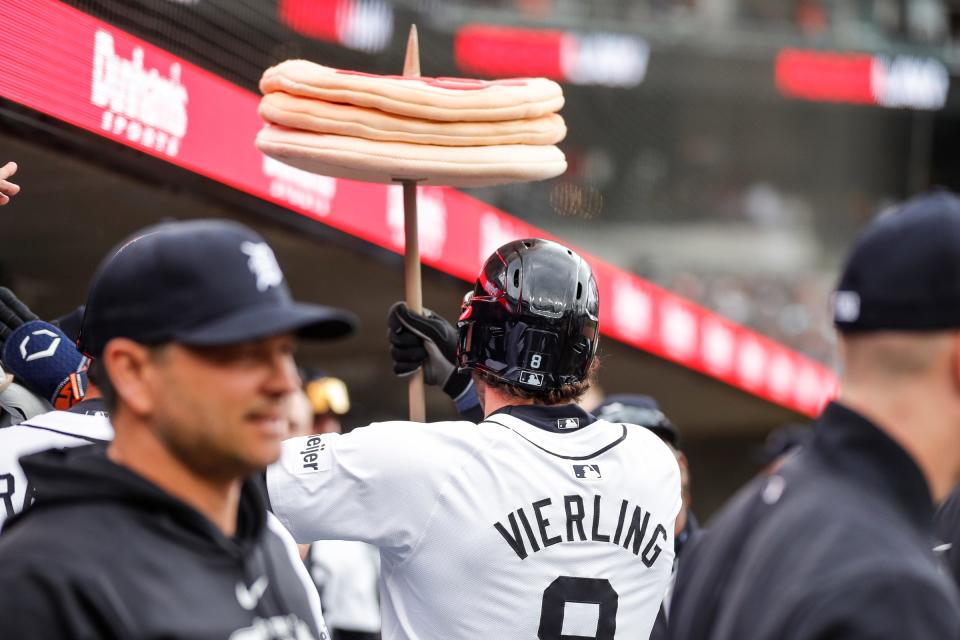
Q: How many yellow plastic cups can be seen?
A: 0